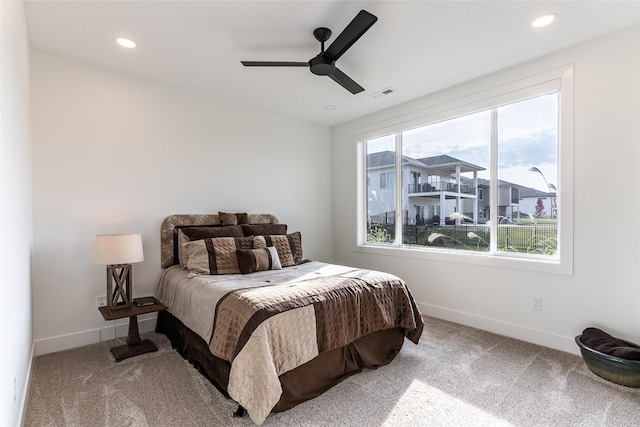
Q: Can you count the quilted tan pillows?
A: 2